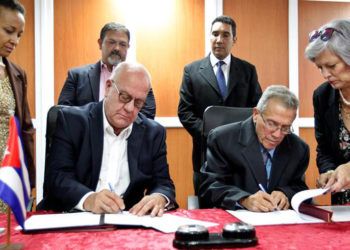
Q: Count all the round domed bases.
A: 2